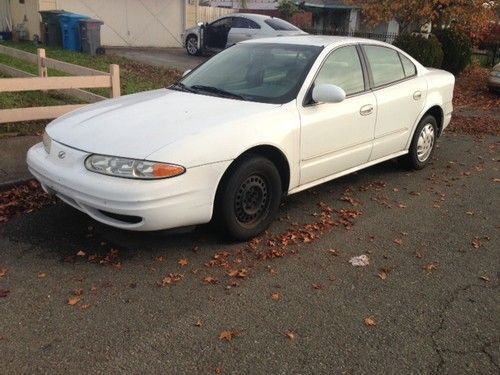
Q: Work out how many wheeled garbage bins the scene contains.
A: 3